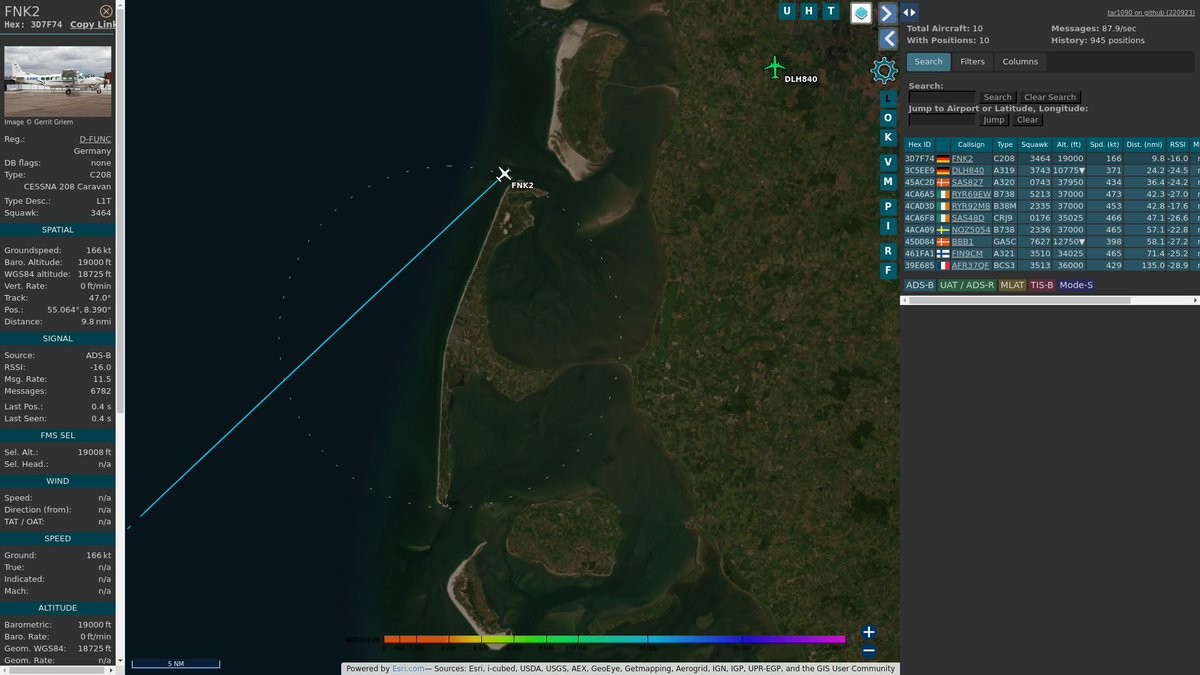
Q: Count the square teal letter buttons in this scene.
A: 12